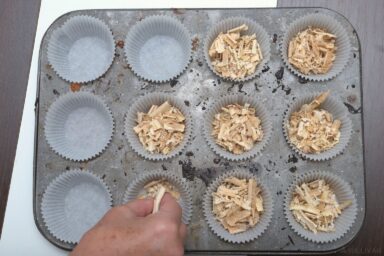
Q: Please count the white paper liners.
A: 12